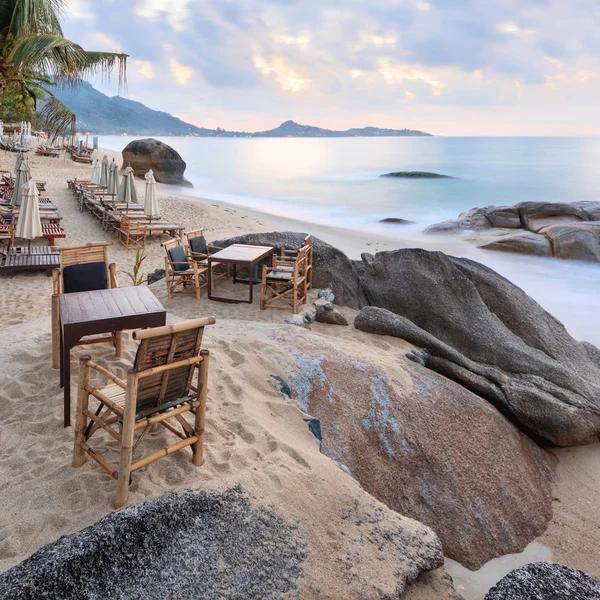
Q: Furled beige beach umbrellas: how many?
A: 8